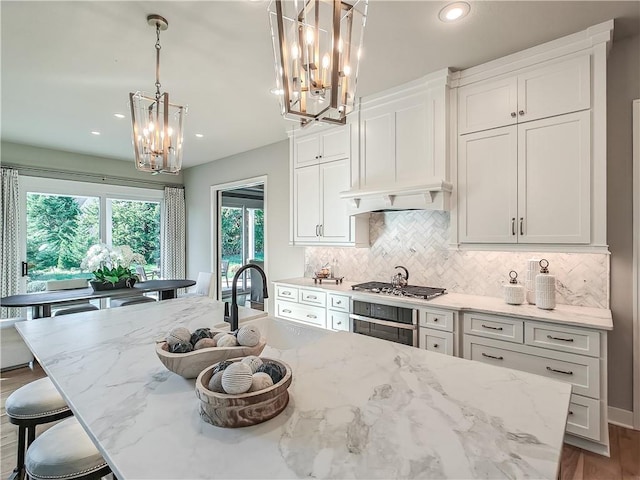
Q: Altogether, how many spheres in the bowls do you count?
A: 14